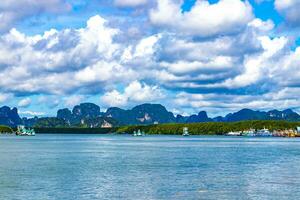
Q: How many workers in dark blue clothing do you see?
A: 0